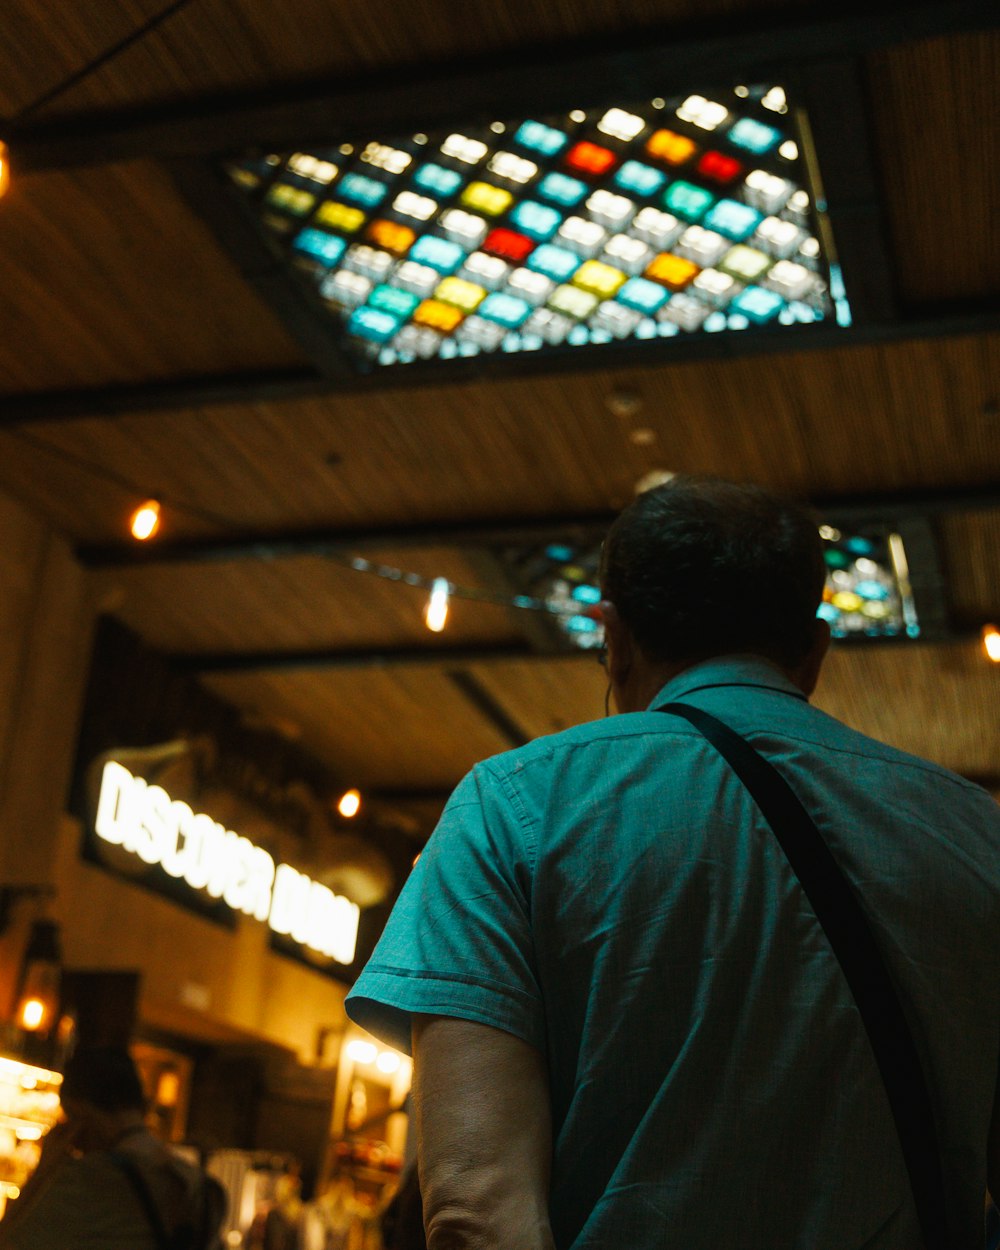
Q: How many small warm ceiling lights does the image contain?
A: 5